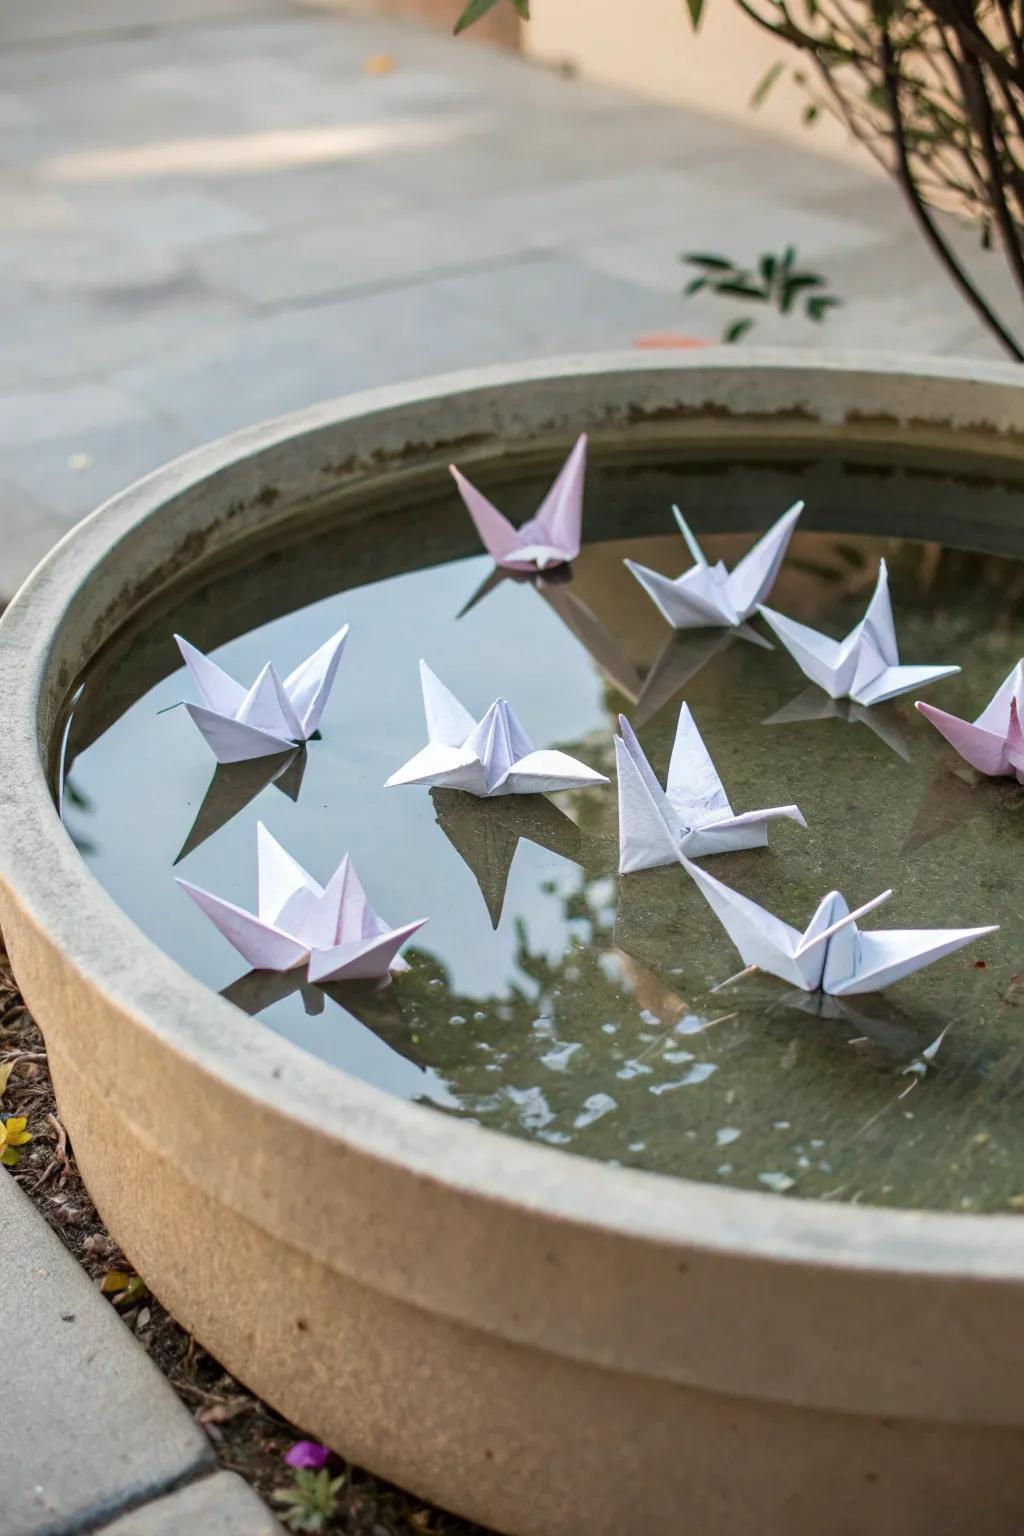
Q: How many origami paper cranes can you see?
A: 9